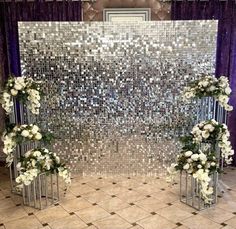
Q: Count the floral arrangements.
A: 6